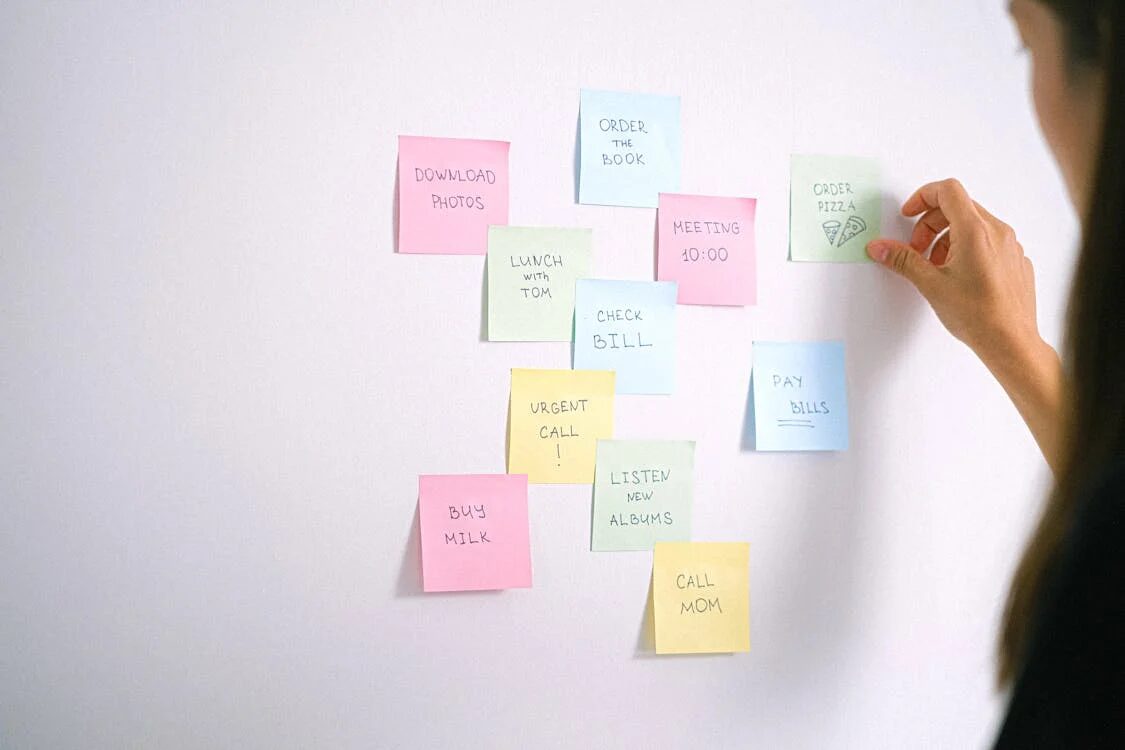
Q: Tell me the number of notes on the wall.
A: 11